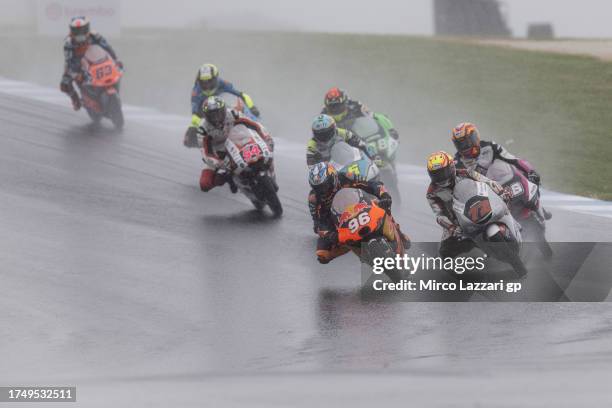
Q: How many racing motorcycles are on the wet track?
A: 8